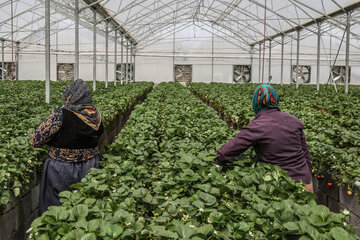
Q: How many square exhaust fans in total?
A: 7